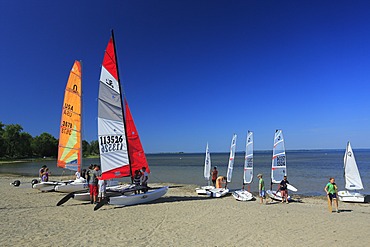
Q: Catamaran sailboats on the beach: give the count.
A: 2